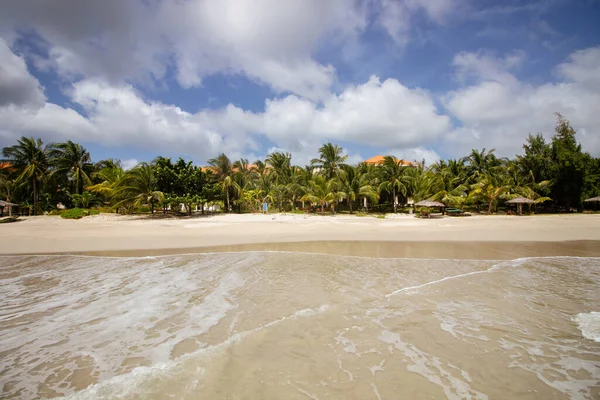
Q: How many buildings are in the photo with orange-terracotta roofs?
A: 3